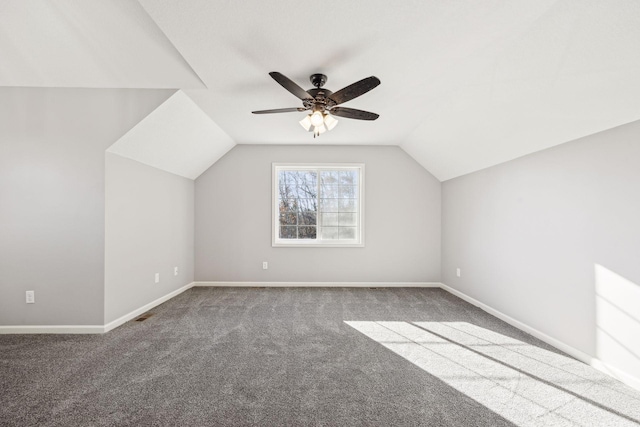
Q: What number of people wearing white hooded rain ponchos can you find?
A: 0